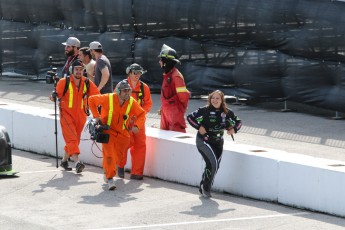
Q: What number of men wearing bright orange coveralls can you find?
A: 3